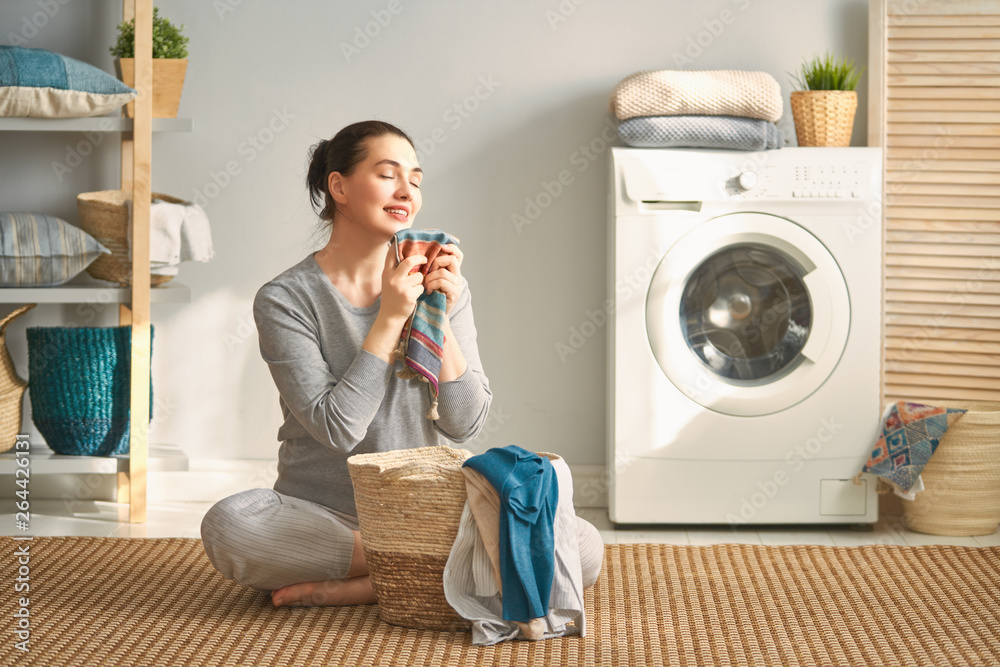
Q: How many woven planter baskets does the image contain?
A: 1